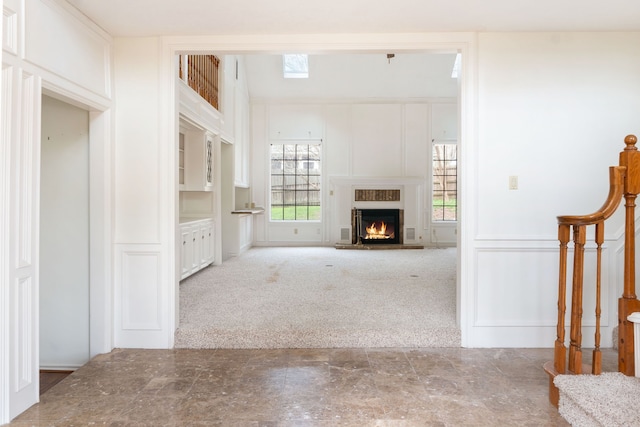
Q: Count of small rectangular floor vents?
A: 2